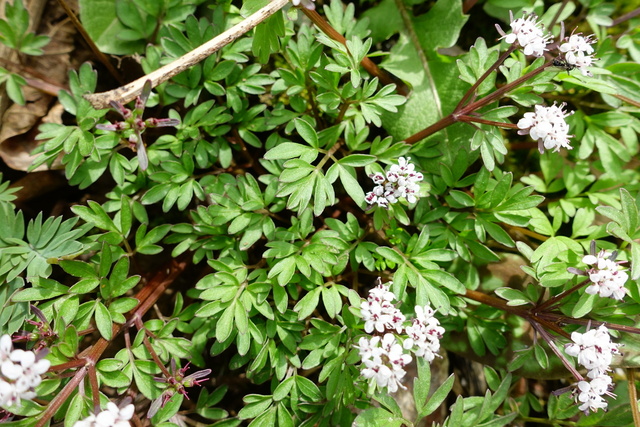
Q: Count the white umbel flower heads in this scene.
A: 12